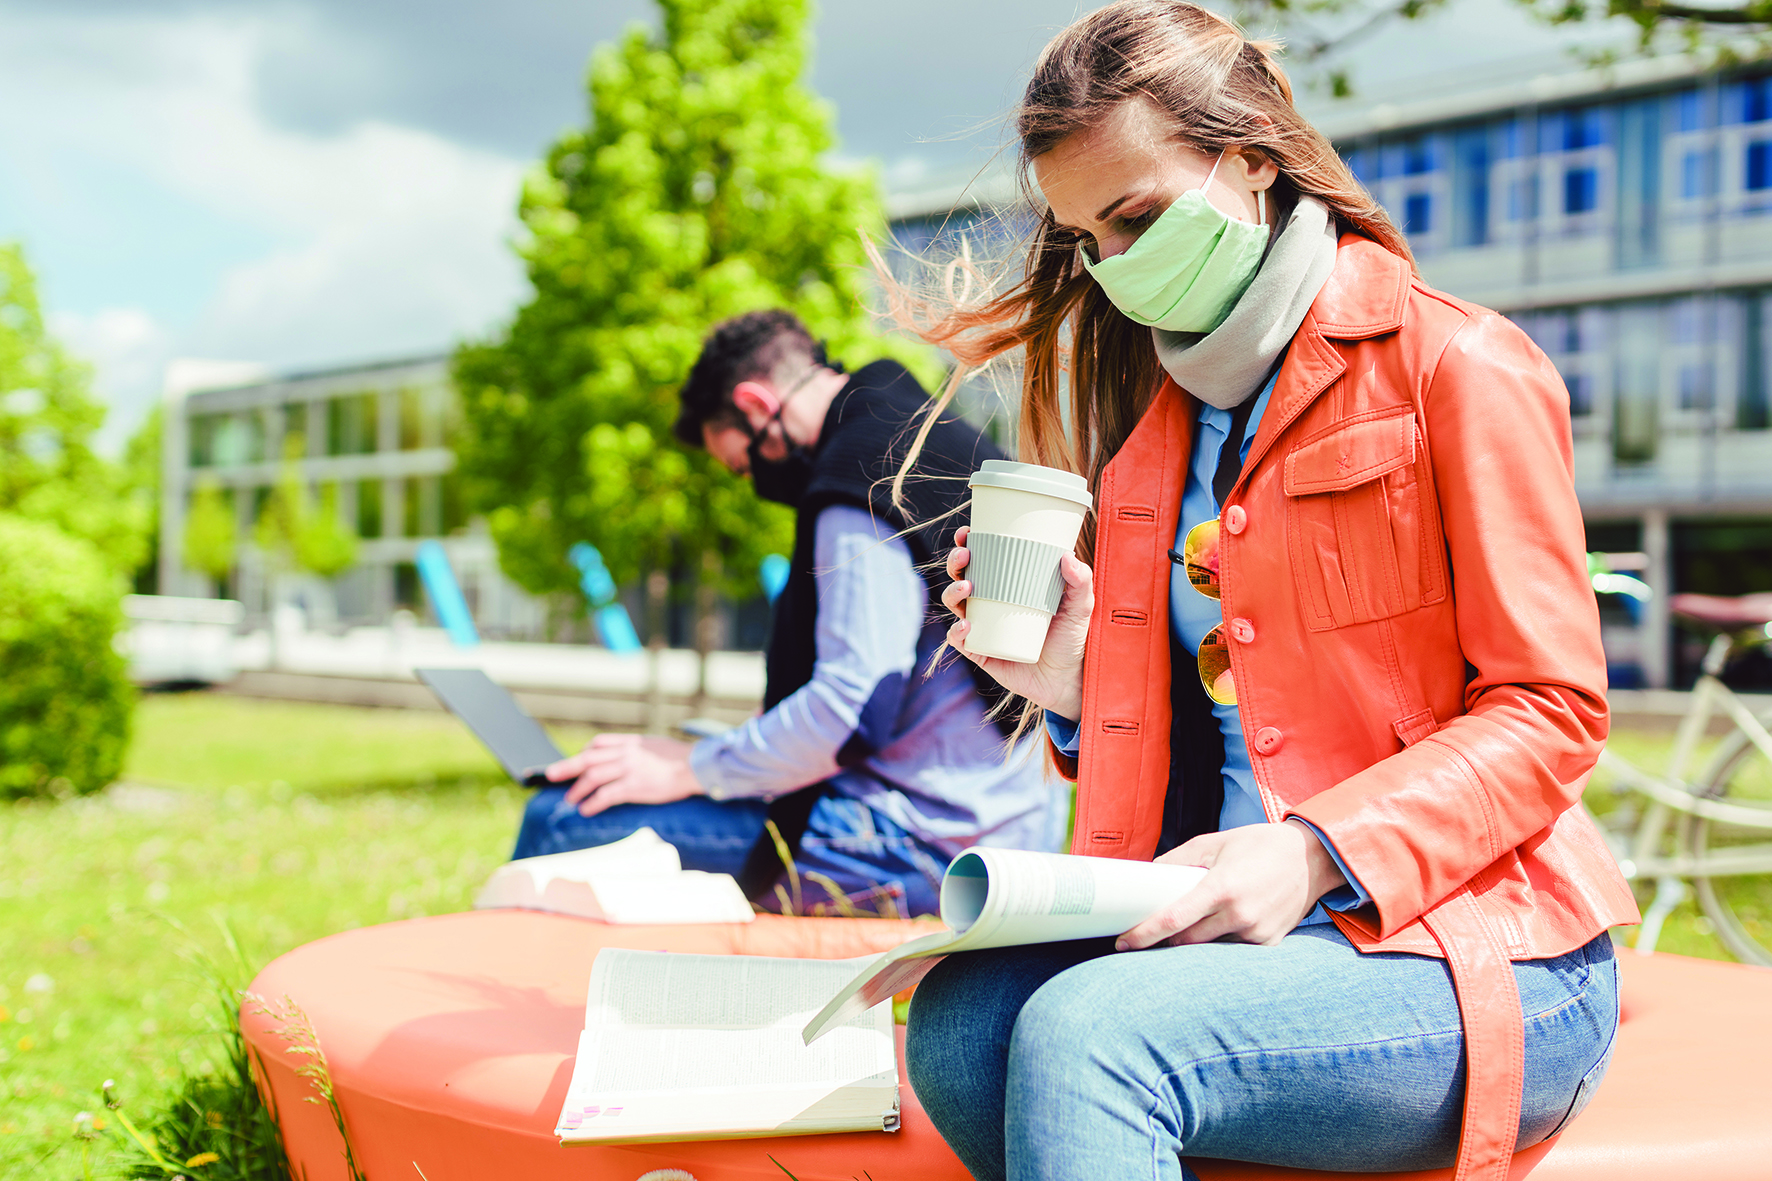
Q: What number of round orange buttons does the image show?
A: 3